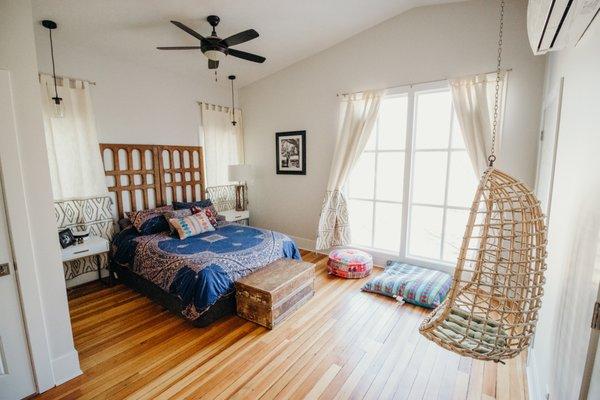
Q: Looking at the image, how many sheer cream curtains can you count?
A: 4